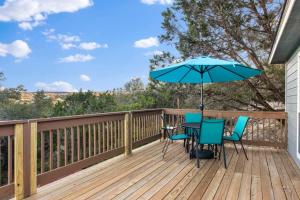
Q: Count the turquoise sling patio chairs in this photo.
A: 4